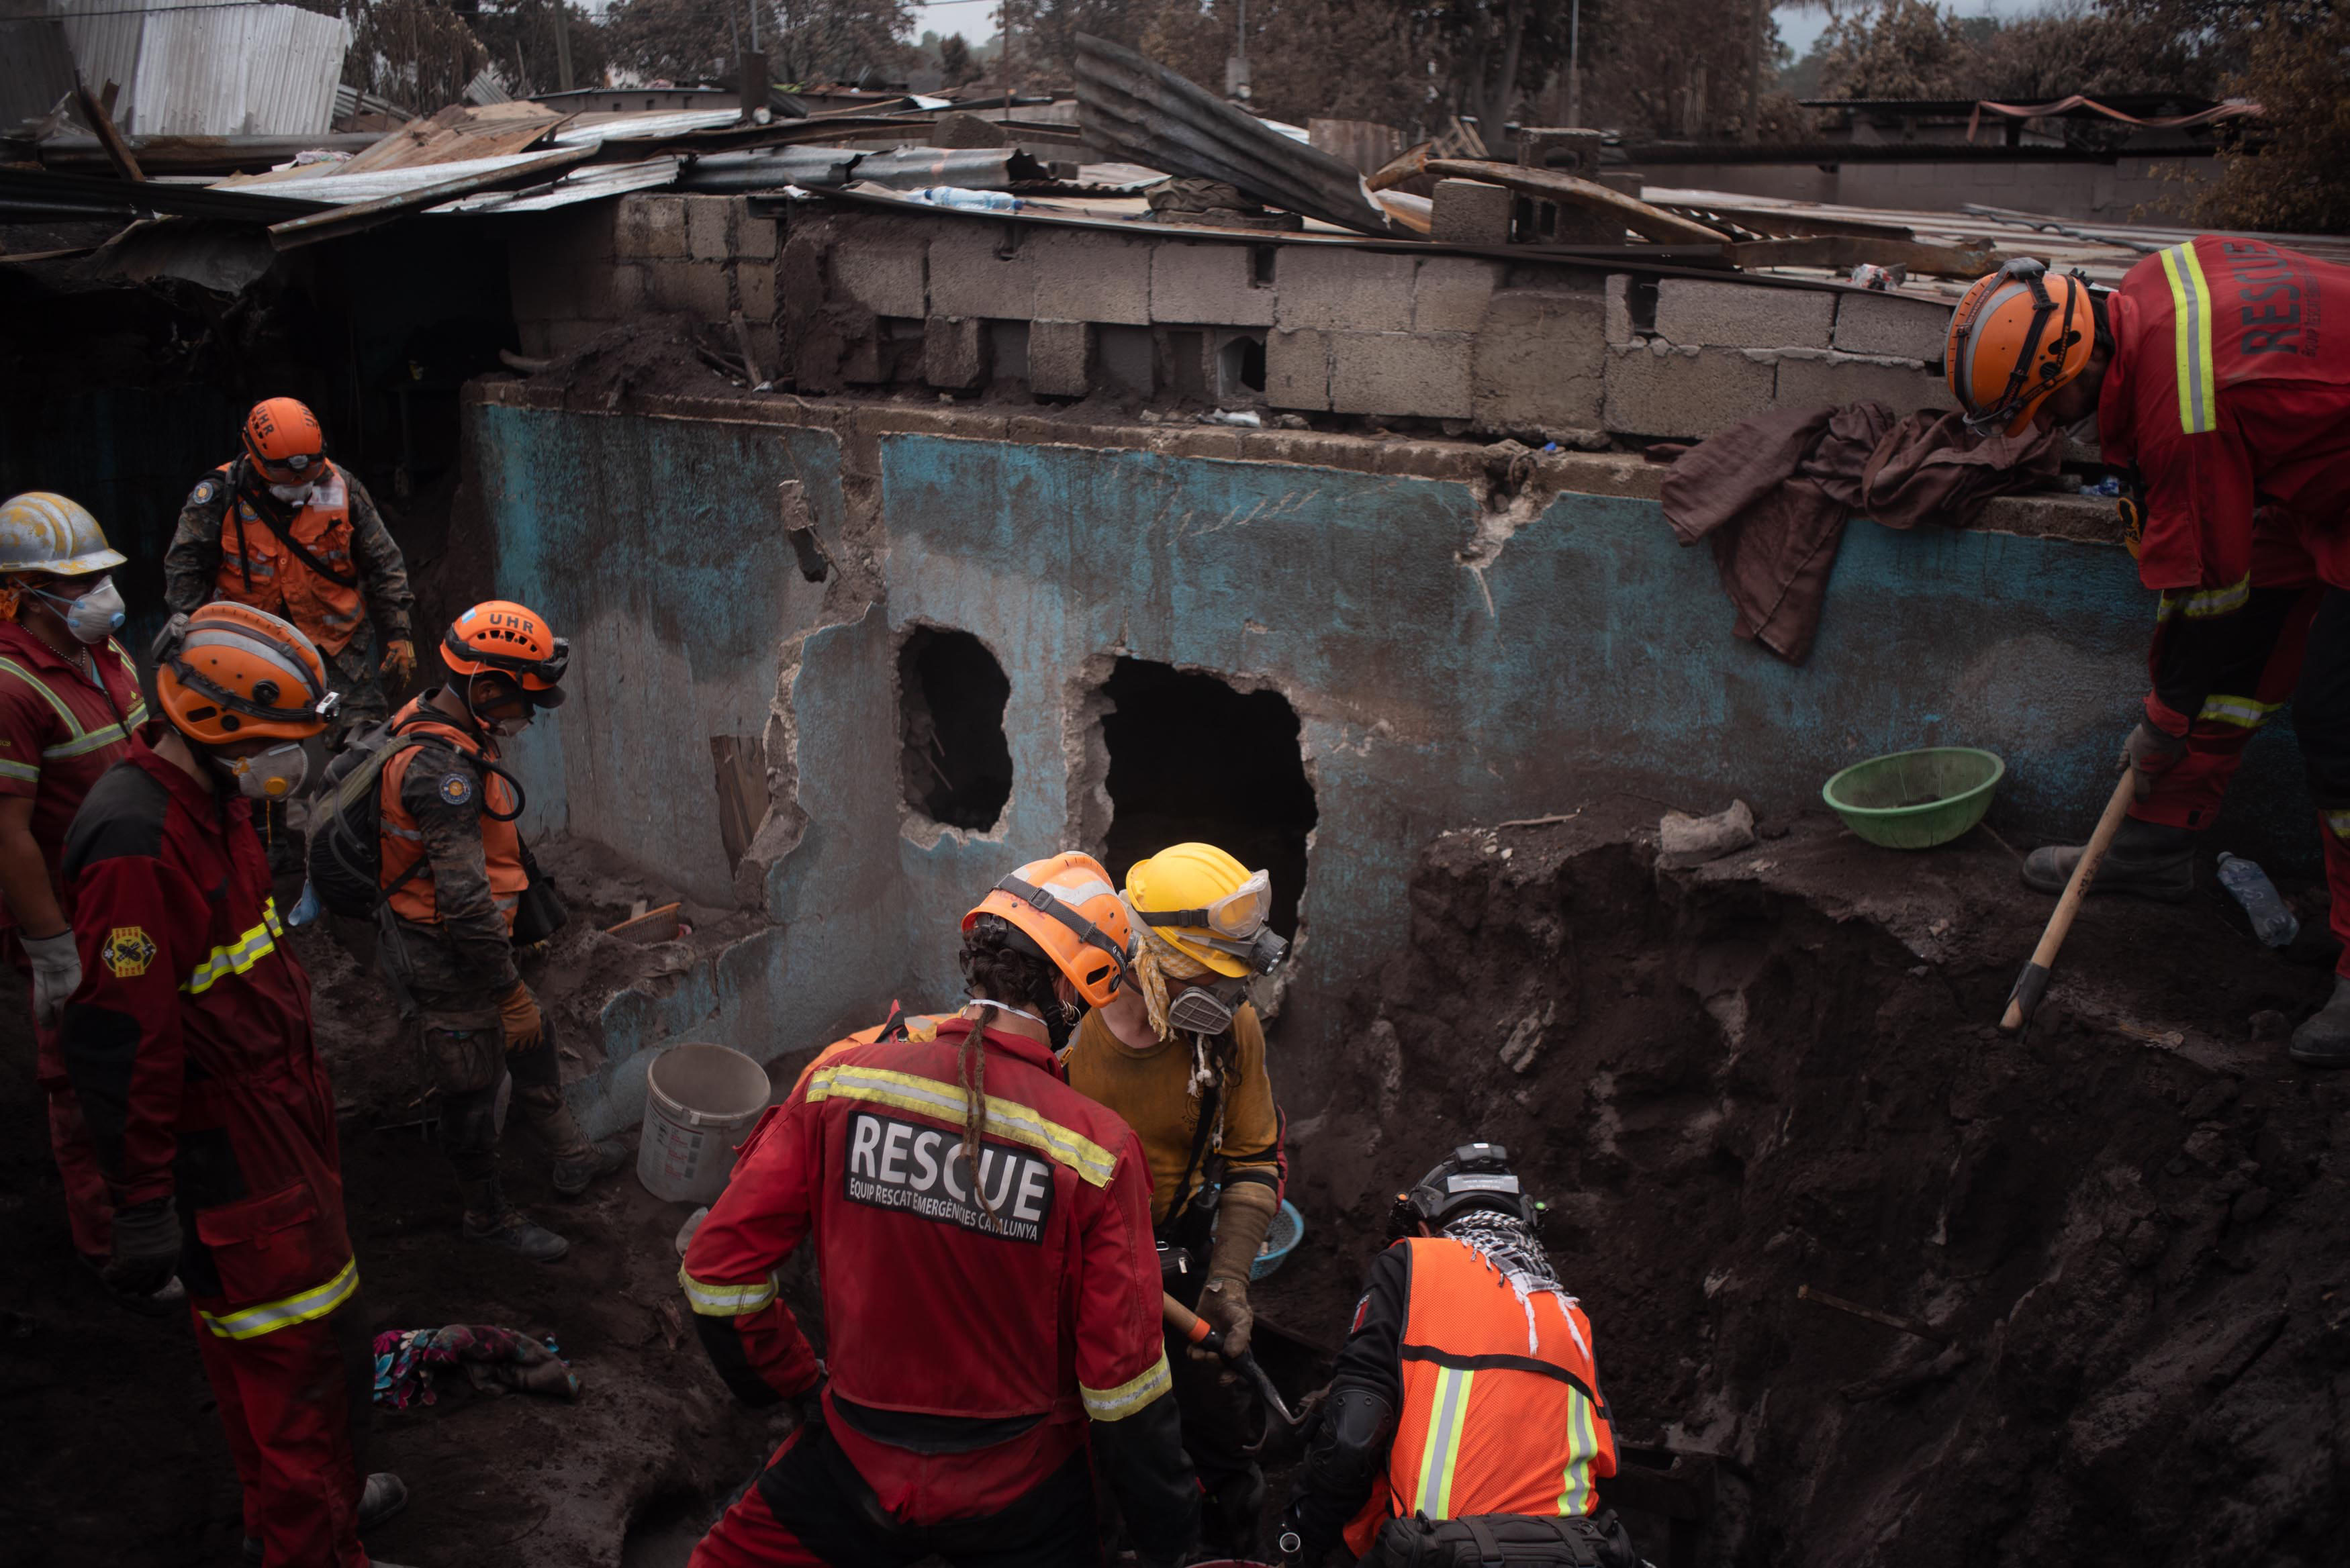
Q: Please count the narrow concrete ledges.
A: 1